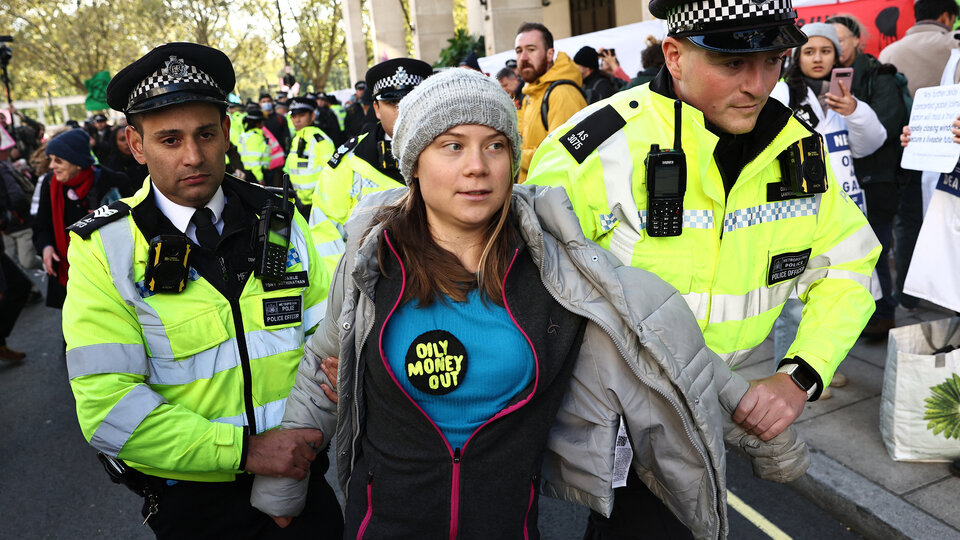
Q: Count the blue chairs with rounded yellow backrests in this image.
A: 0